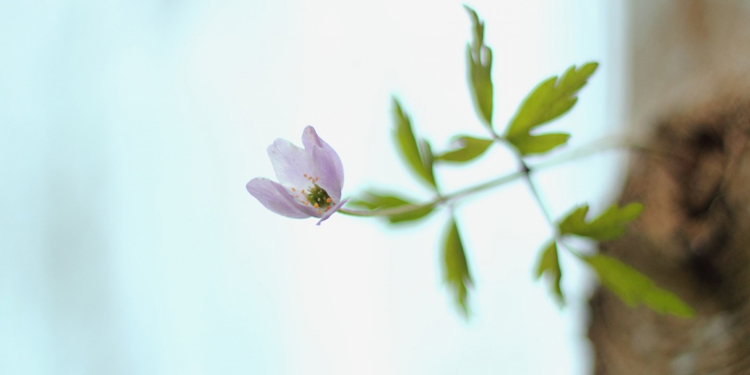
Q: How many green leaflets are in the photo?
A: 9